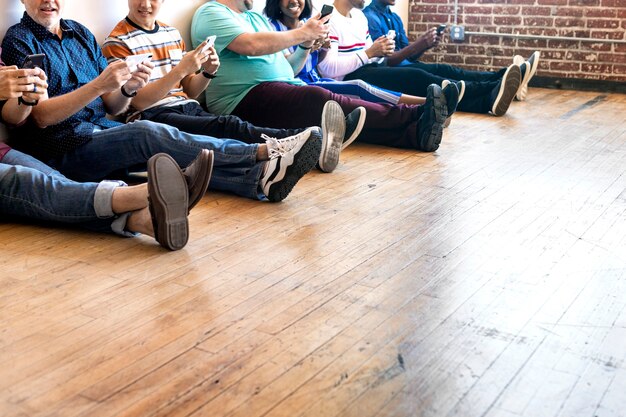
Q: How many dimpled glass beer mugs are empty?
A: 0